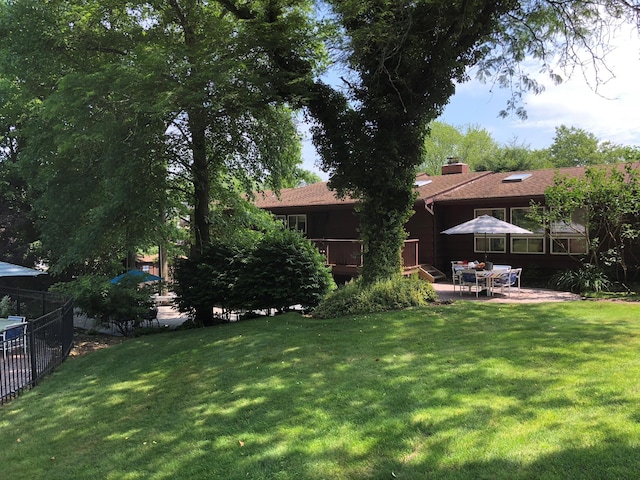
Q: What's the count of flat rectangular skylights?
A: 2